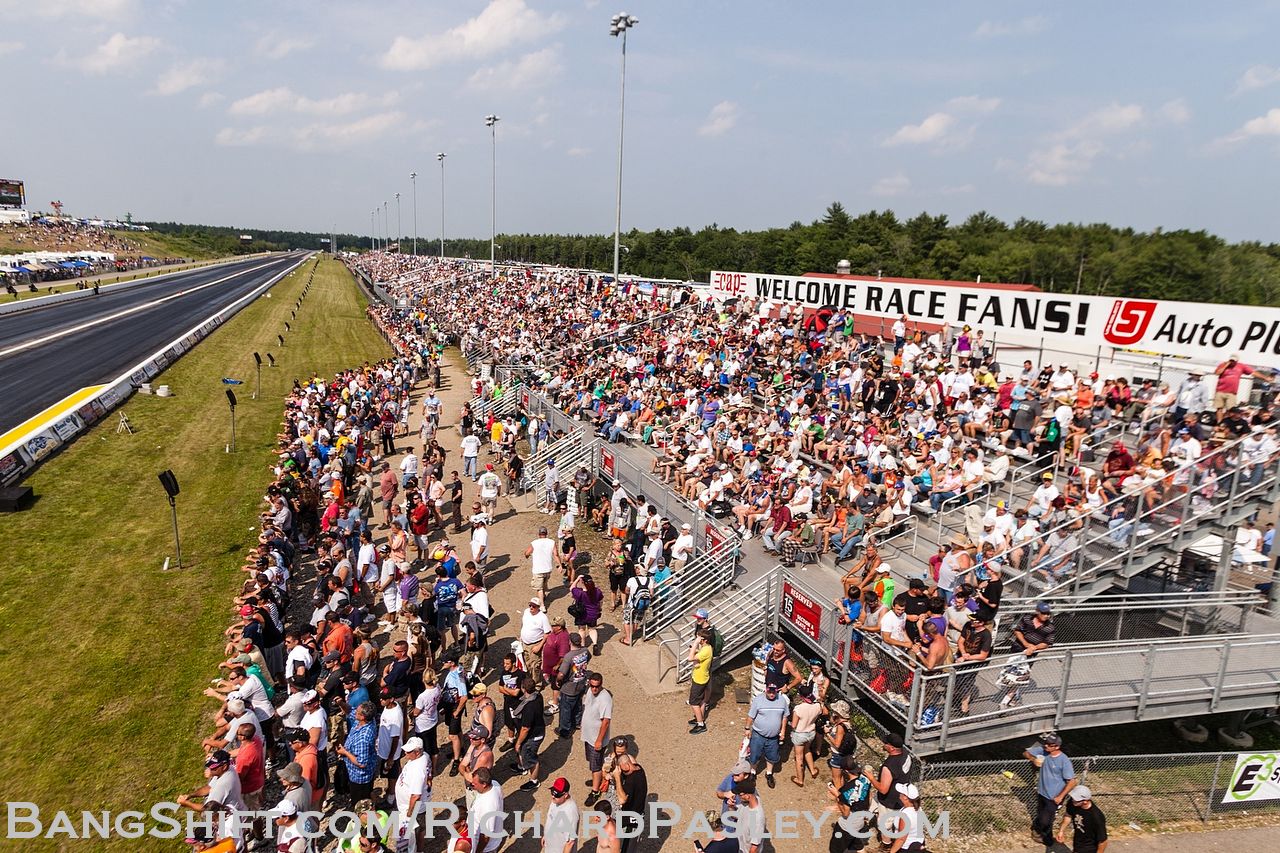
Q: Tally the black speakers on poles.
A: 3